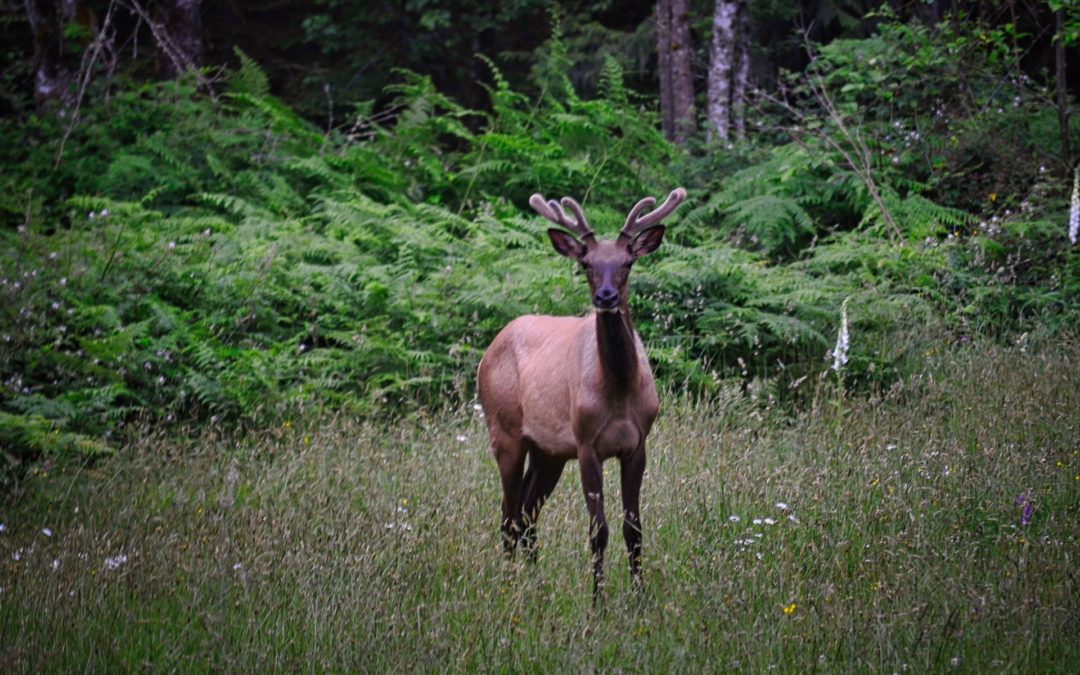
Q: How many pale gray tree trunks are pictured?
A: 2